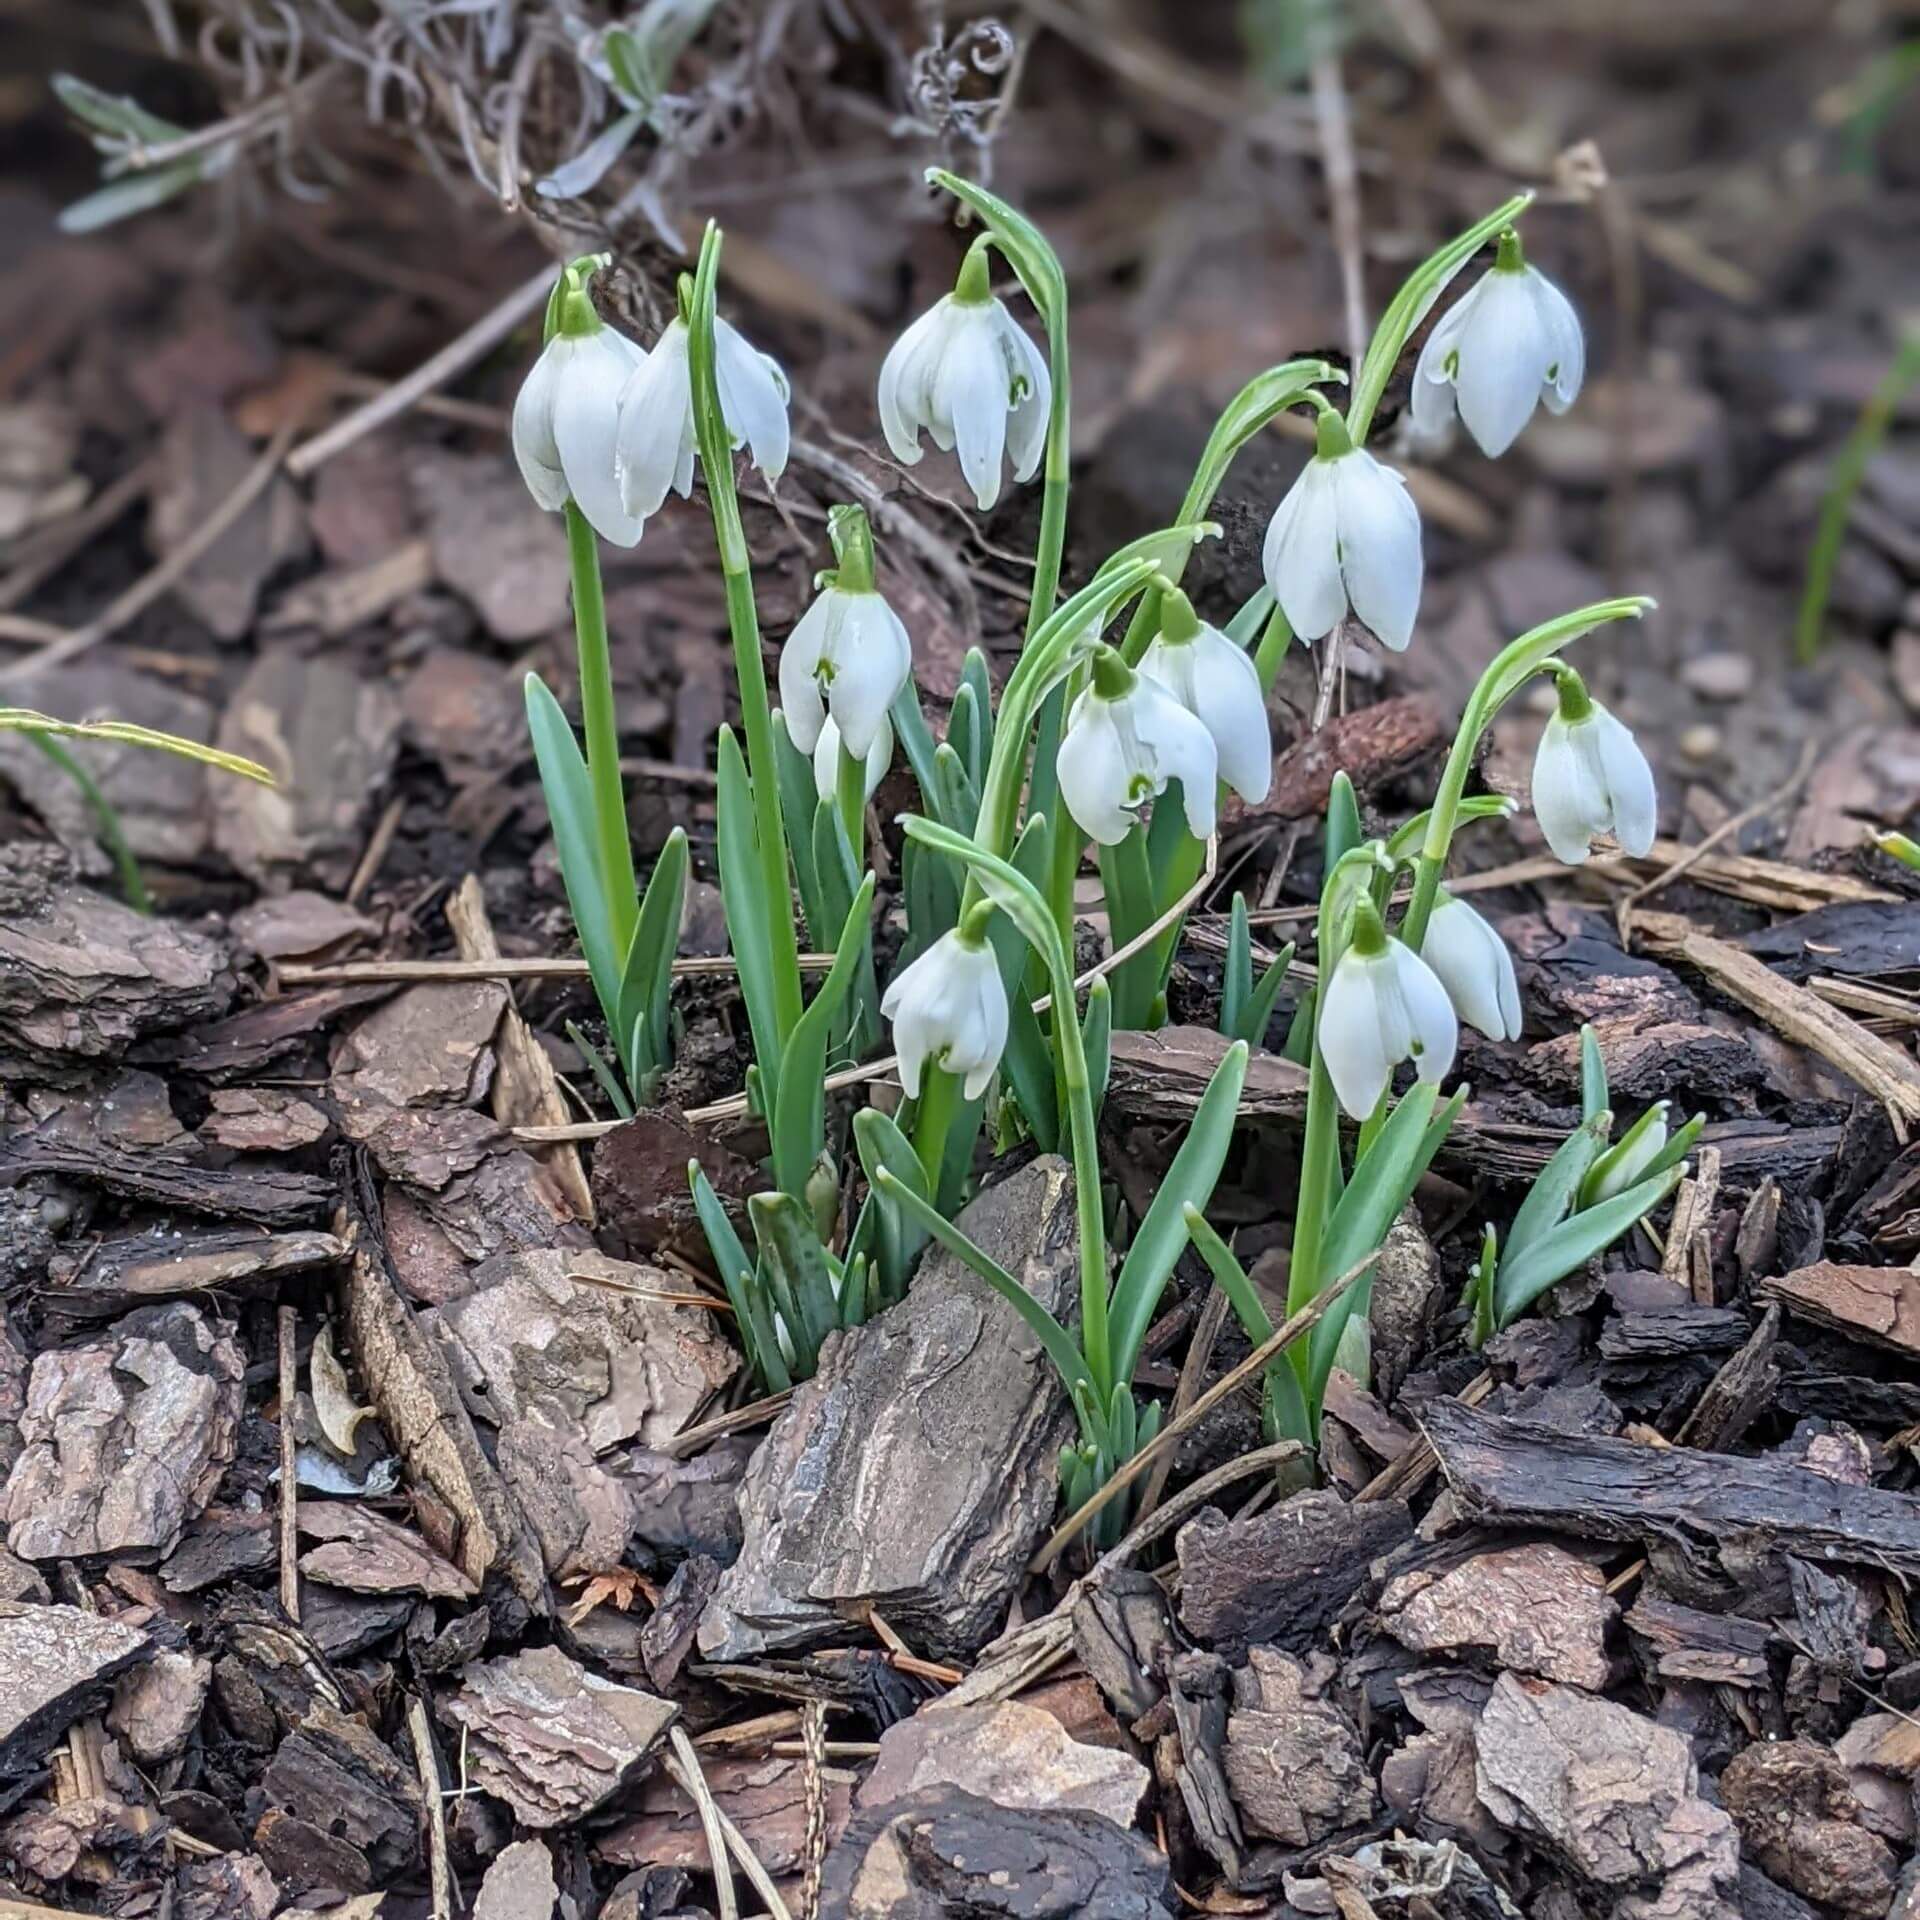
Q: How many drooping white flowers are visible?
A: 13